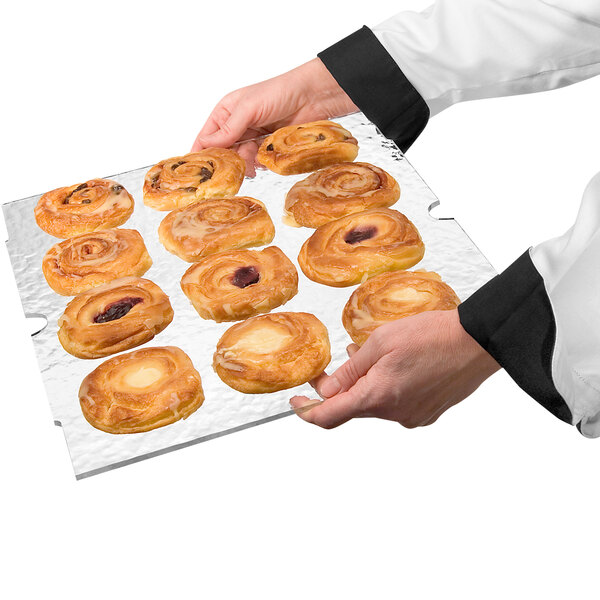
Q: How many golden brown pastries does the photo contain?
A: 12